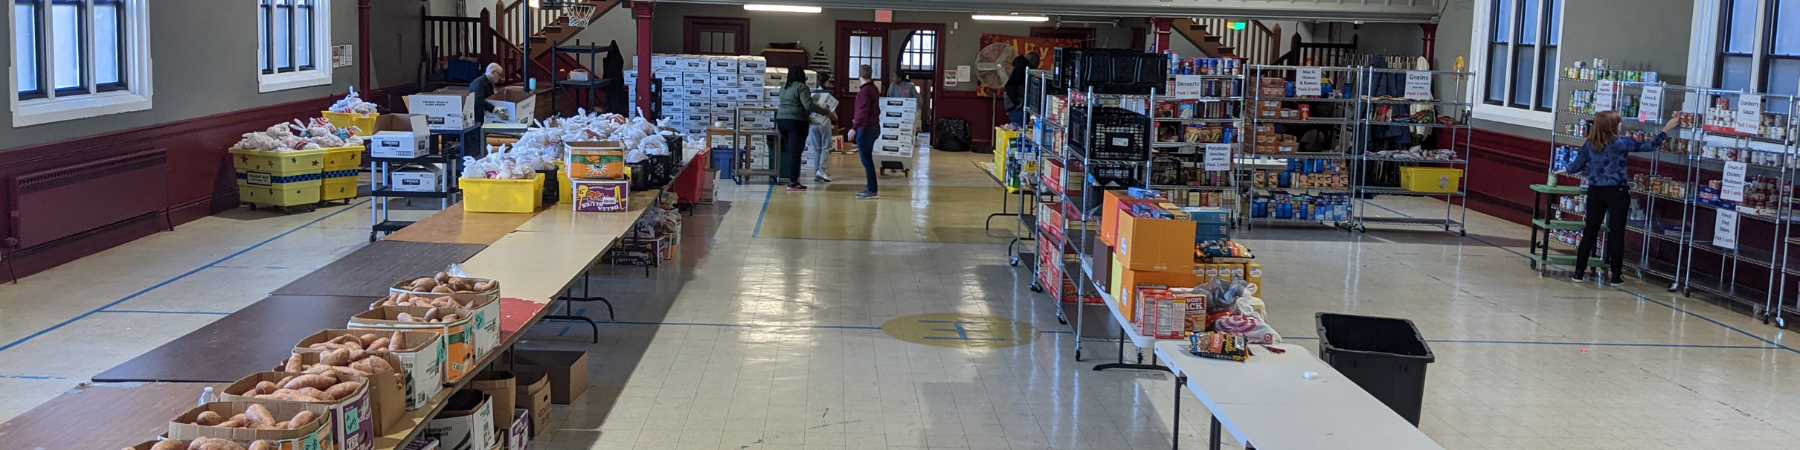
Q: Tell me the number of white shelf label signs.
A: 9